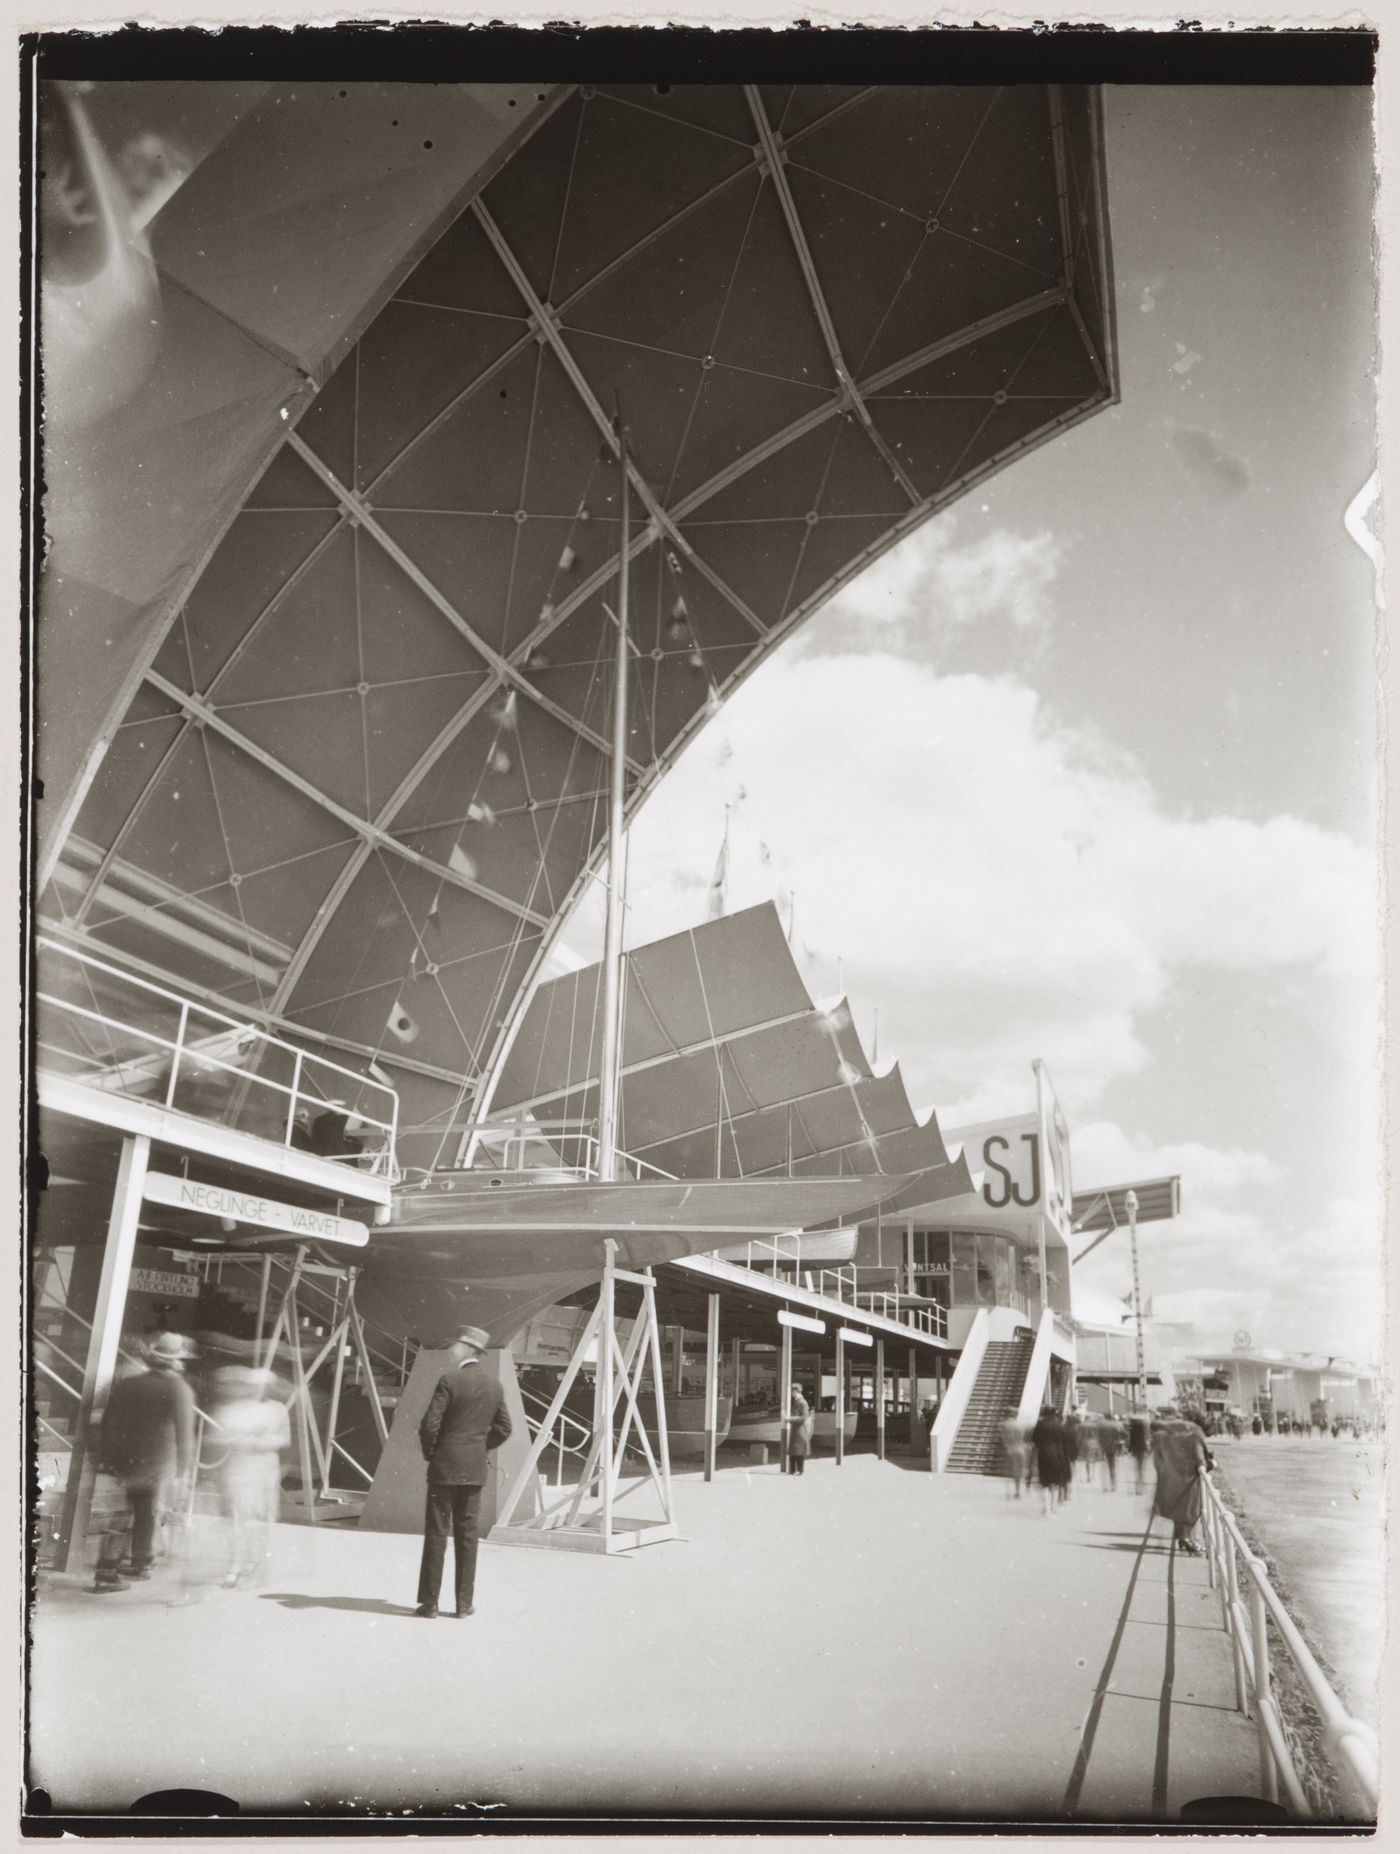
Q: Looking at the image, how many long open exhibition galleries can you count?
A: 1